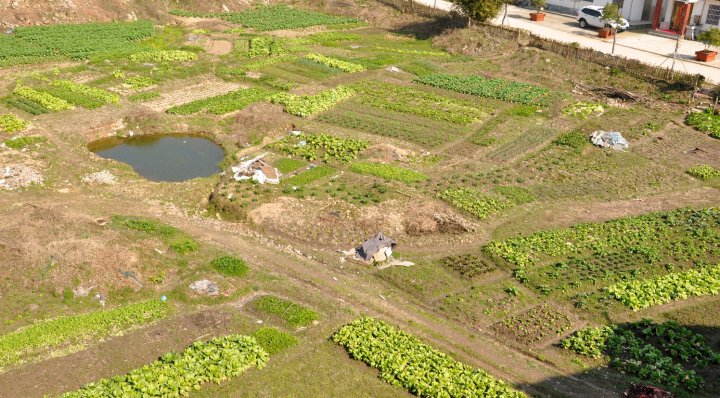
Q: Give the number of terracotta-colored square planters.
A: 3